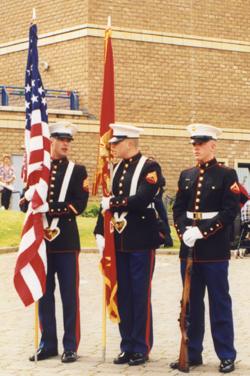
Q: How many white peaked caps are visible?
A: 3